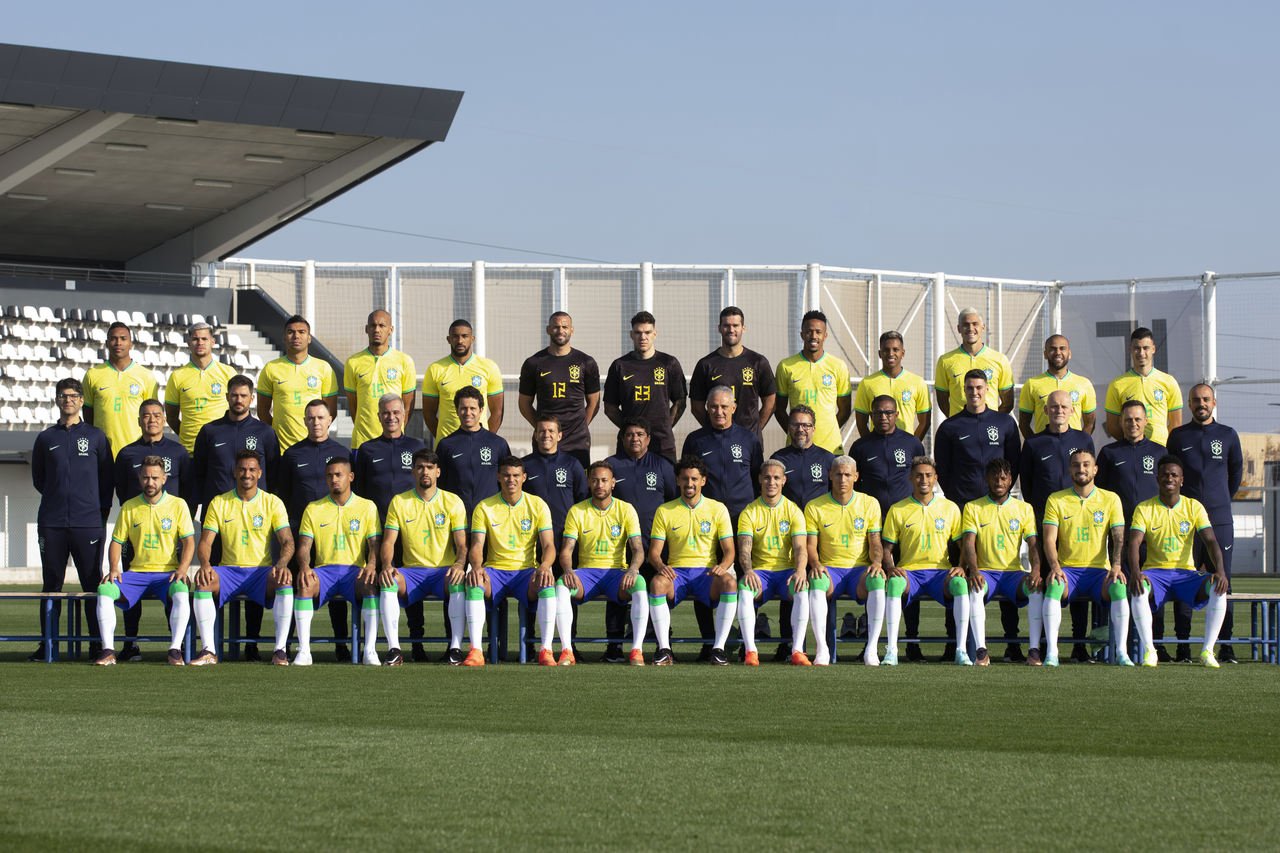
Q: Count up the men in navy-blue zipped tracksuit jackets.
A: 15